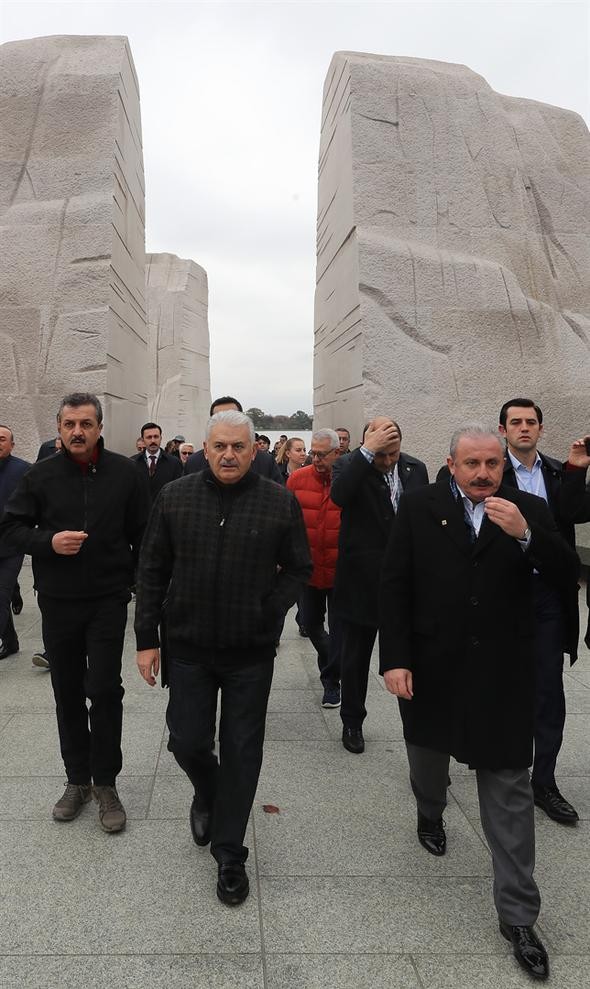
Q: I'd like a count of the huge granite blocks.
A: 3